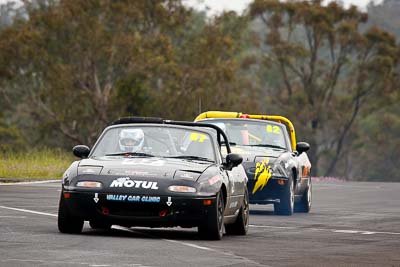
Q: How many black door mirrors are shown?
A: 3